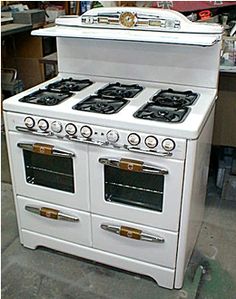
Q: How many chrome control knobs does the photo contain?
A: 9